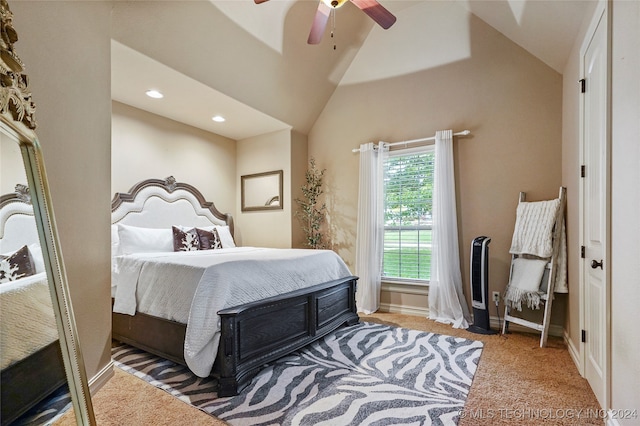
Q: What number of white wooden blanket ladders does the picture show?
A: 1